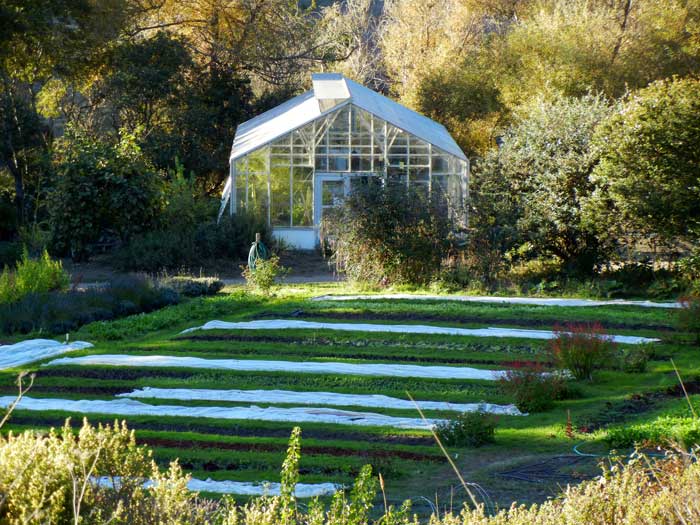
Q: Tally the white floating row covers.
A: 7